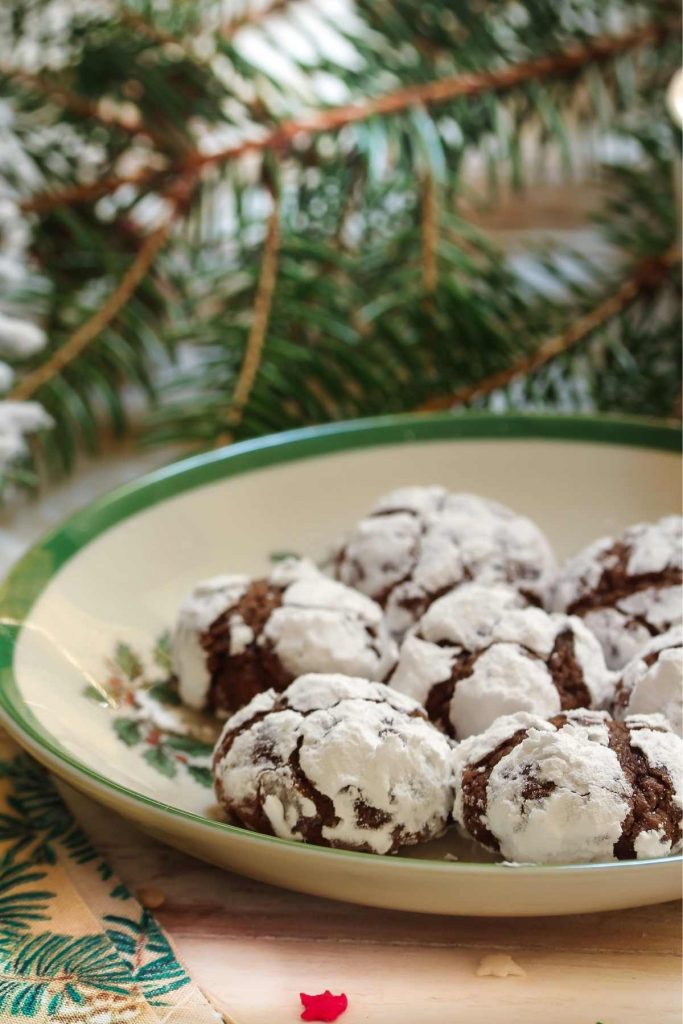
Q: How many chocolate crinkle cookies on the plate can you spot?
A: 7